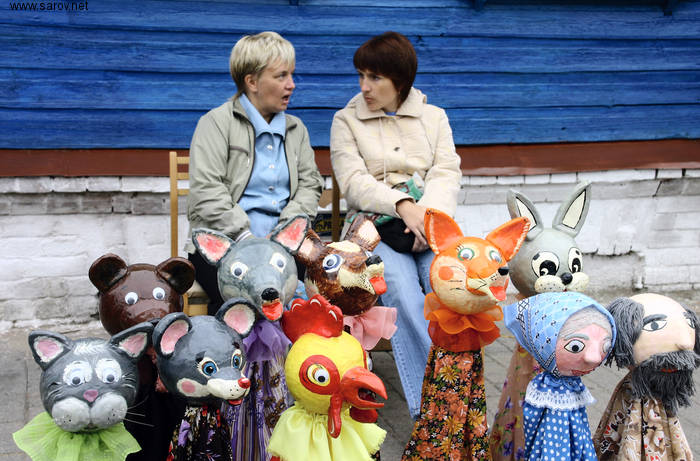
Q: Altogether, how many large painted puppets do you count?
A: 10